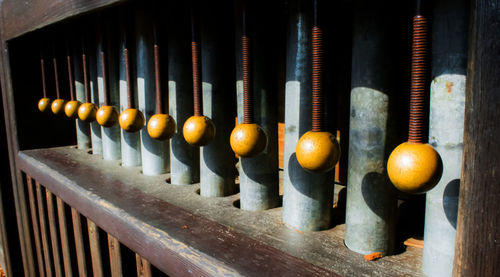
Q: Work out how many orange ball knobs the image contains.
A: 11